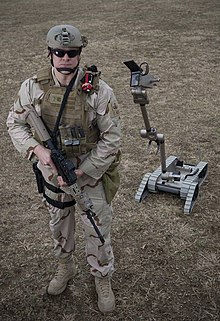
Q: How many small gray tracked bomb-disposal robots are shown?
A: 1